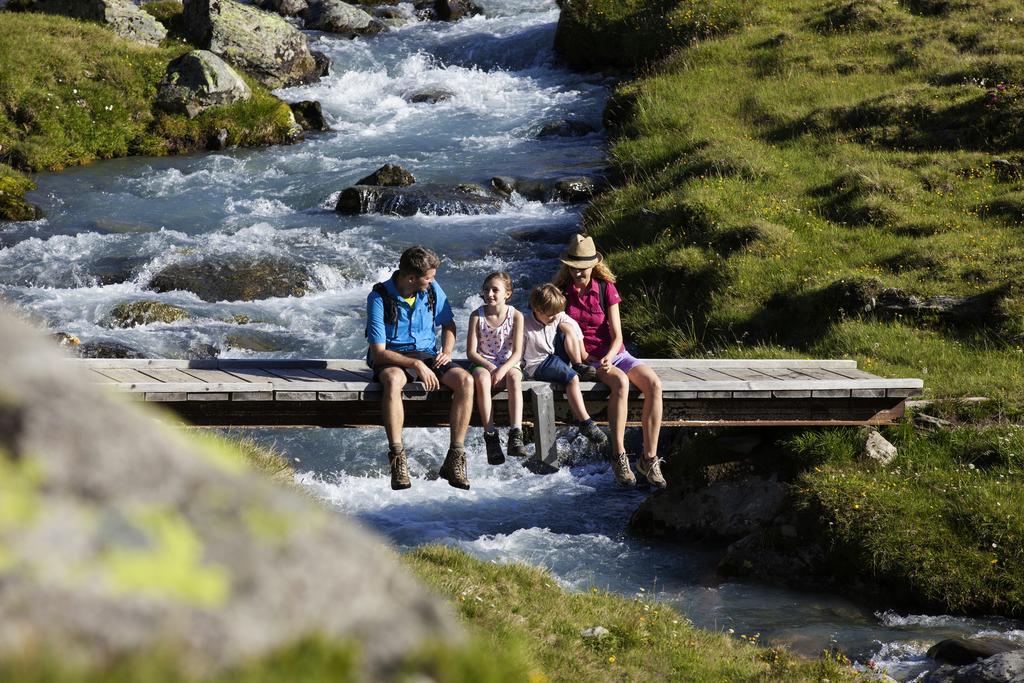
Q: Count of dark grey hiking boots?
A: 4